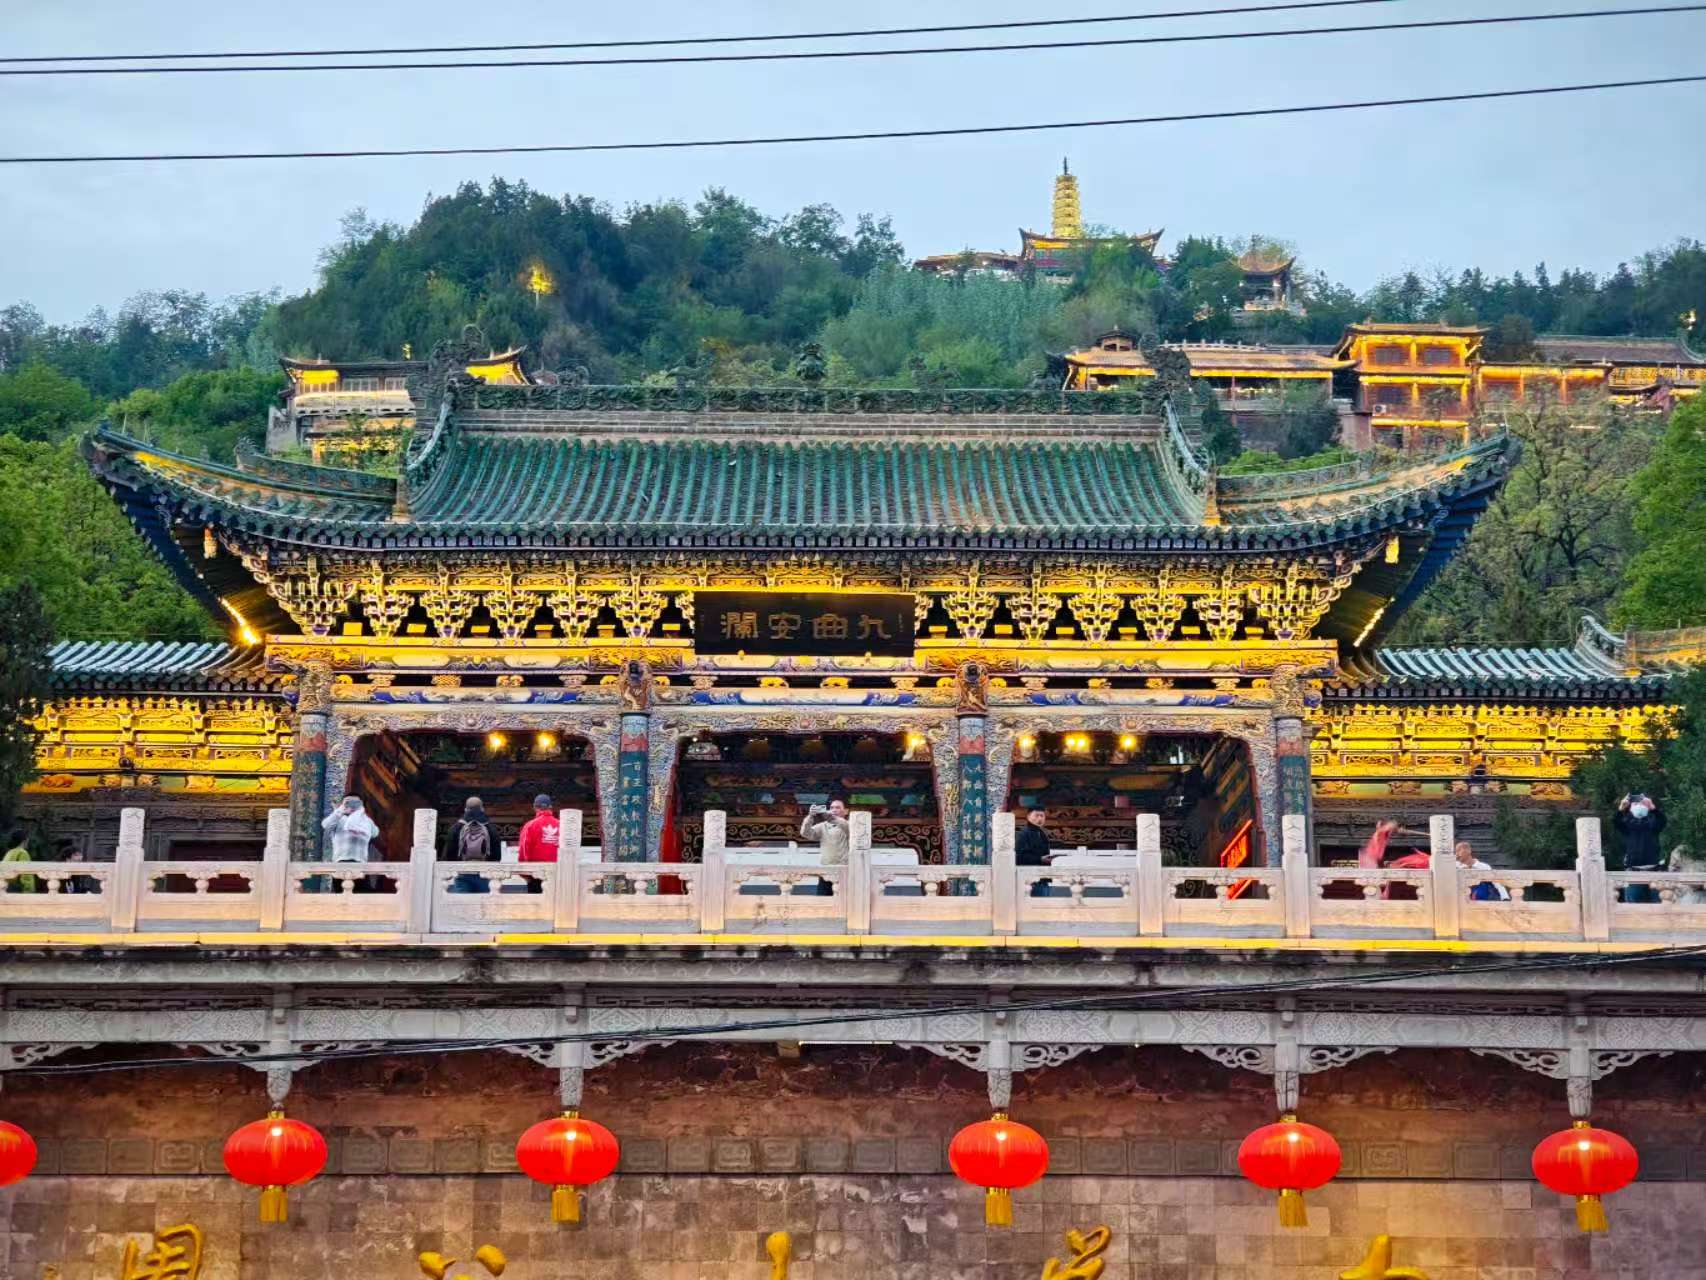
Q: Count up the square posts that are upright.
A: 11